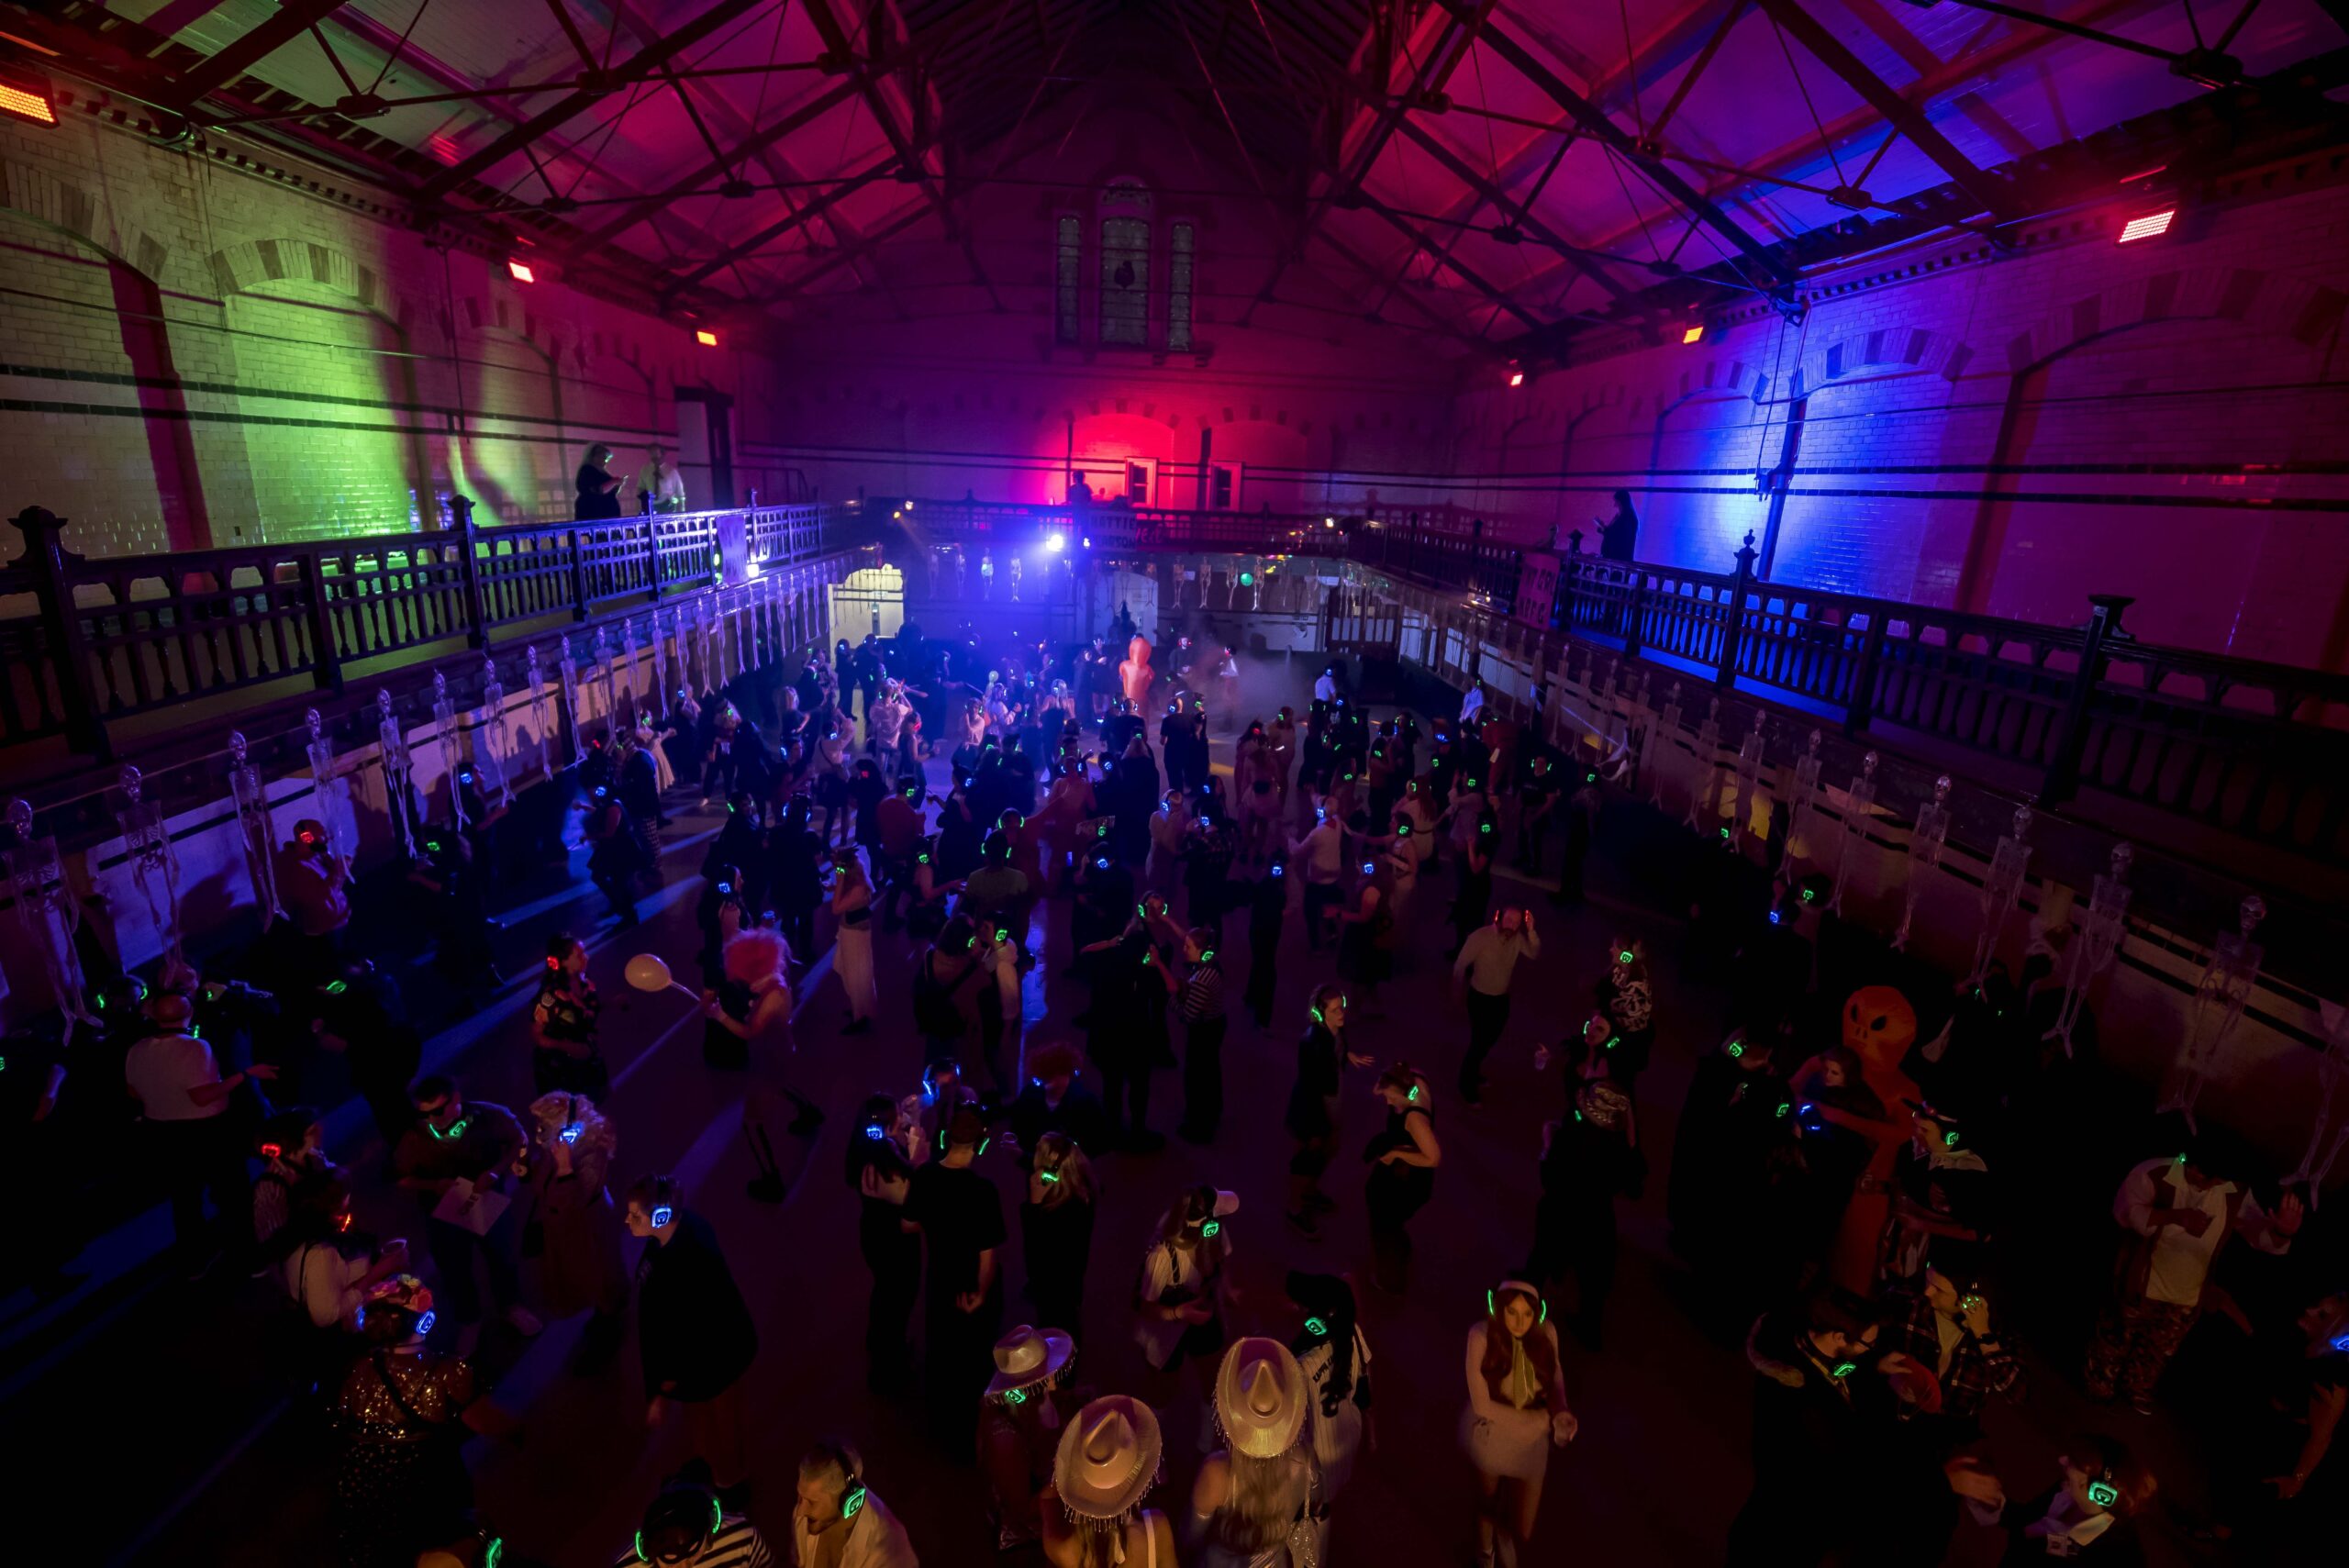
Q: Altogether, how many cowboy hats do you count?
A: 3